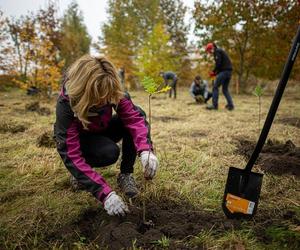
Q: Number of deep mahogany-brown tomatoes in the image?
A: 0